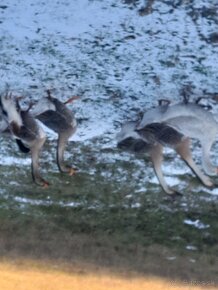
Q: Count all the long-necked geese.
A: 5